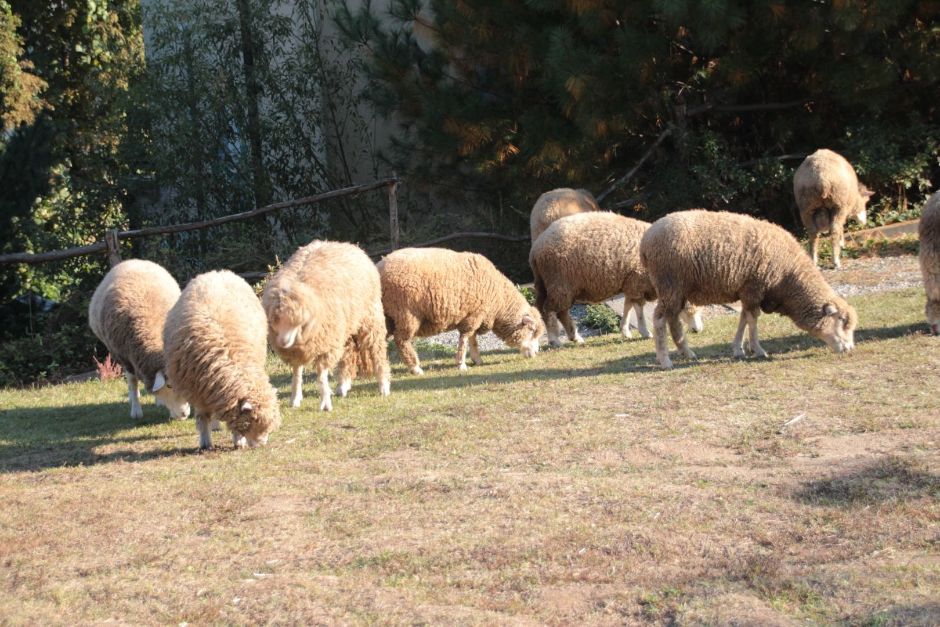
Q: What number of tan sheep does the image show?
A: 9